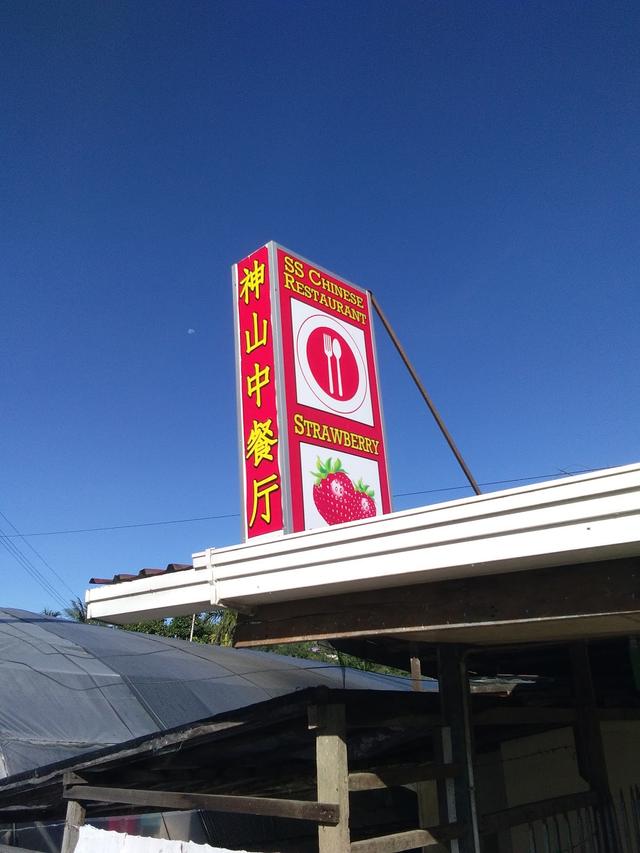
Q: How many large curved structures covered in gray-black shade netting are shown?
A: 1